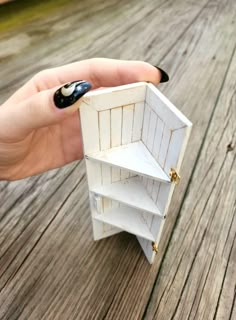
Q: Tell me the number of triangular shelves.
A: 3